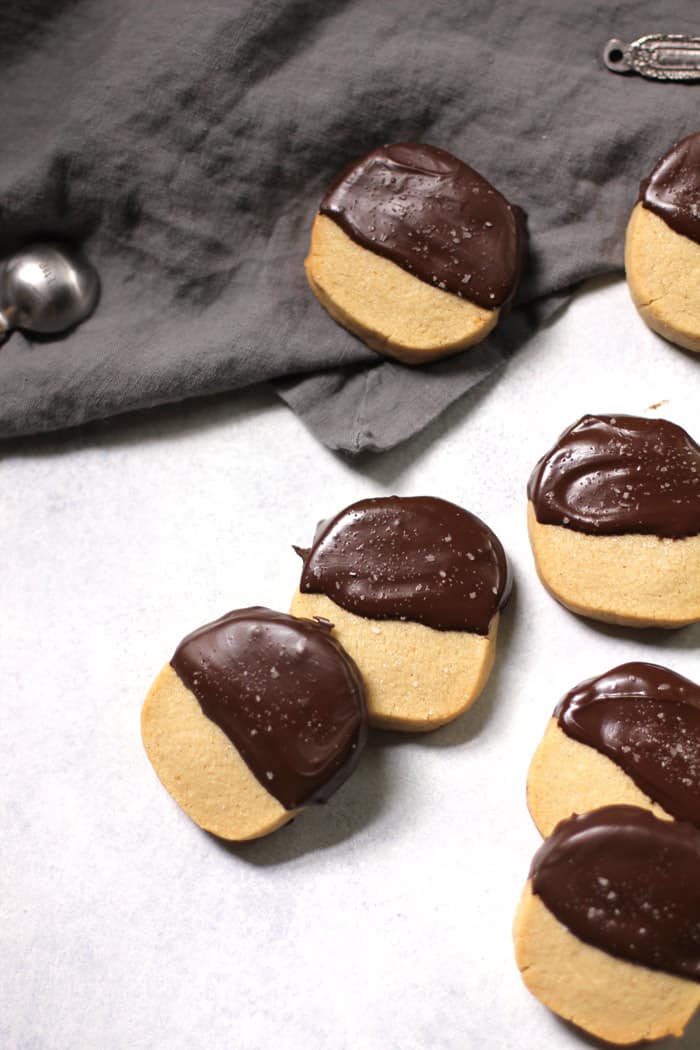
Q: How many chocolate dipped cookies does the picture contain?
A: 7